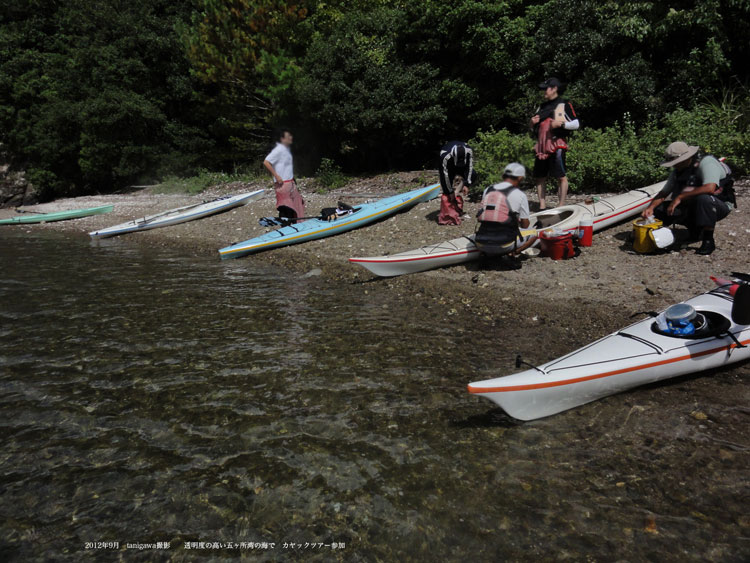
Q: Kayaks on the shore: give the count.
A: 5